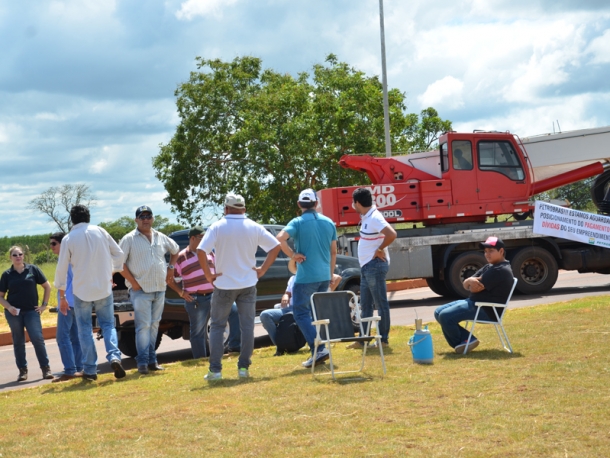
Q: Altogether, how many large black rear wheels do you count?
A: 2